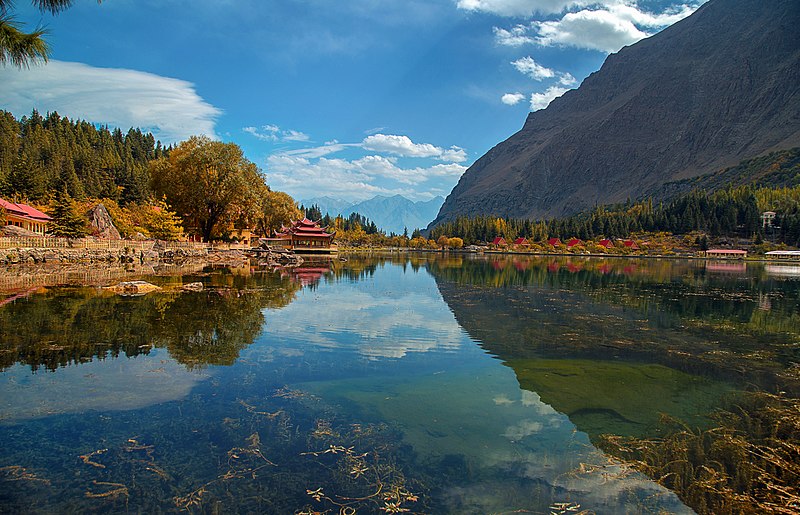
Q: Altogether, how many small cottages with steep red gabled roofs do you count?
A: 6